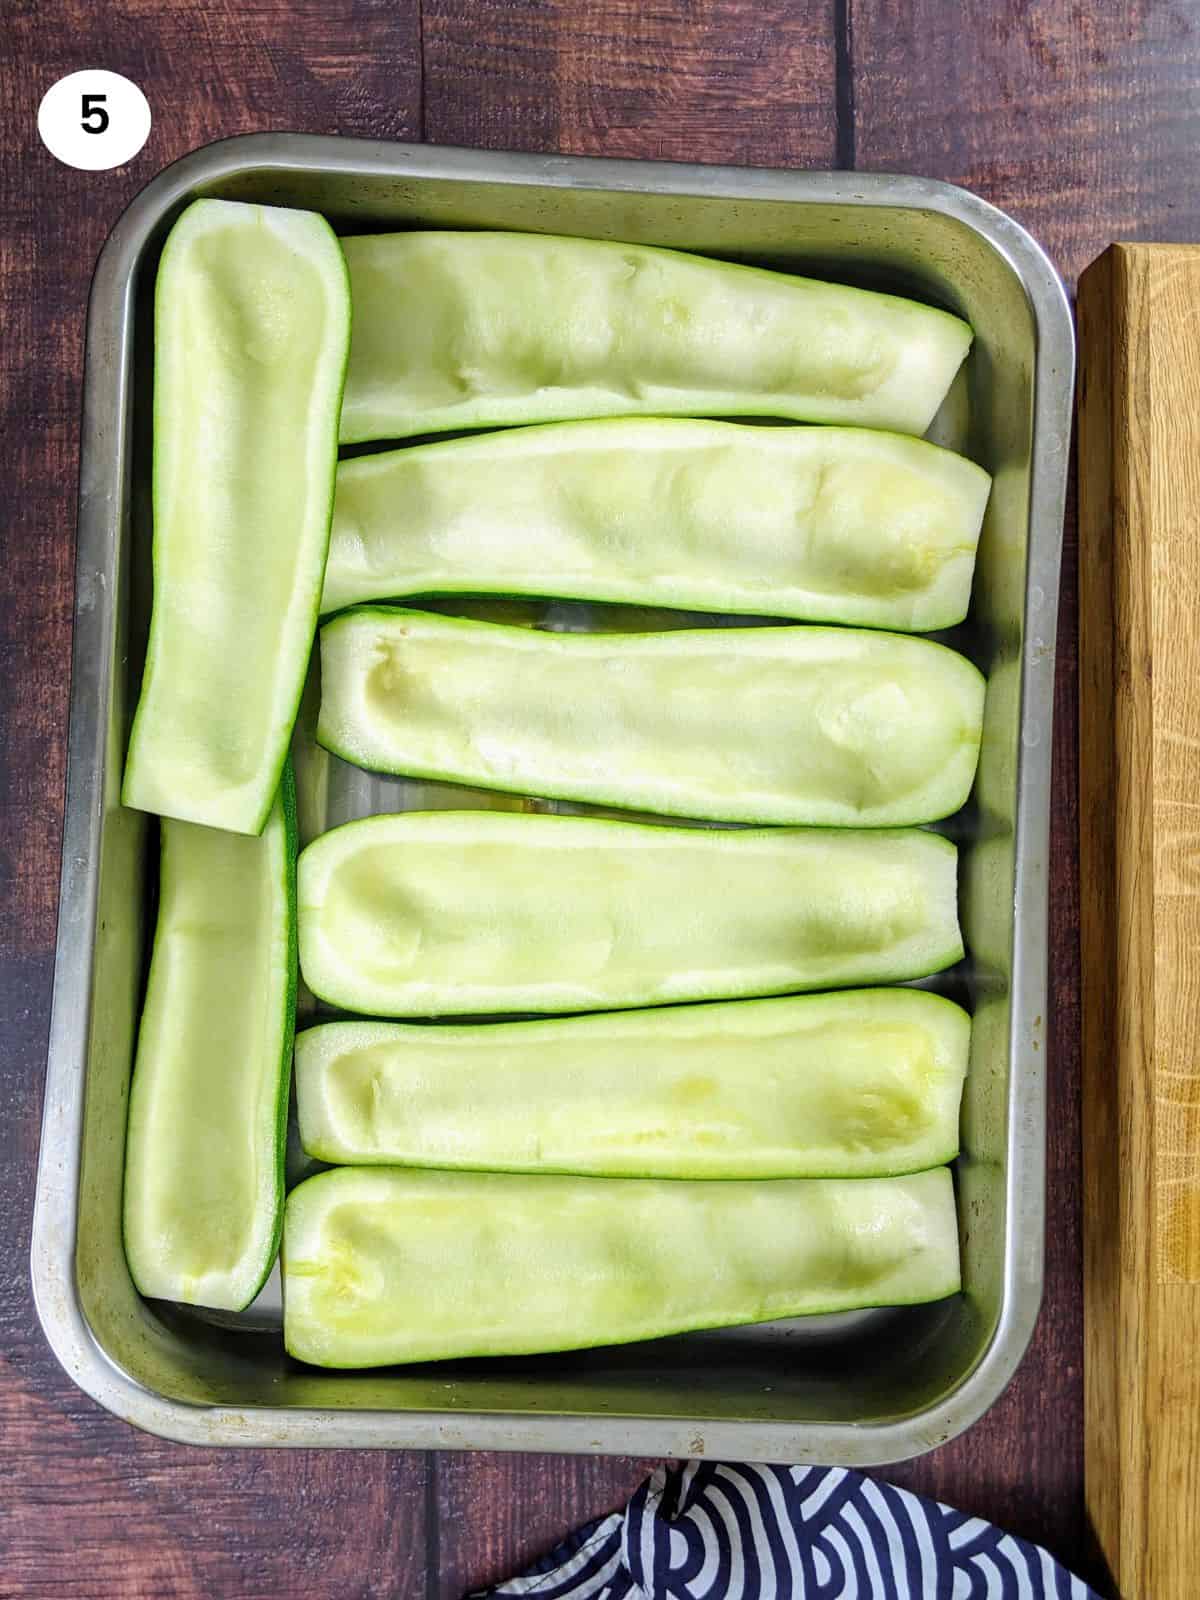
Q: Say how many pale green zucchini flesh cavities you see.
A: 8